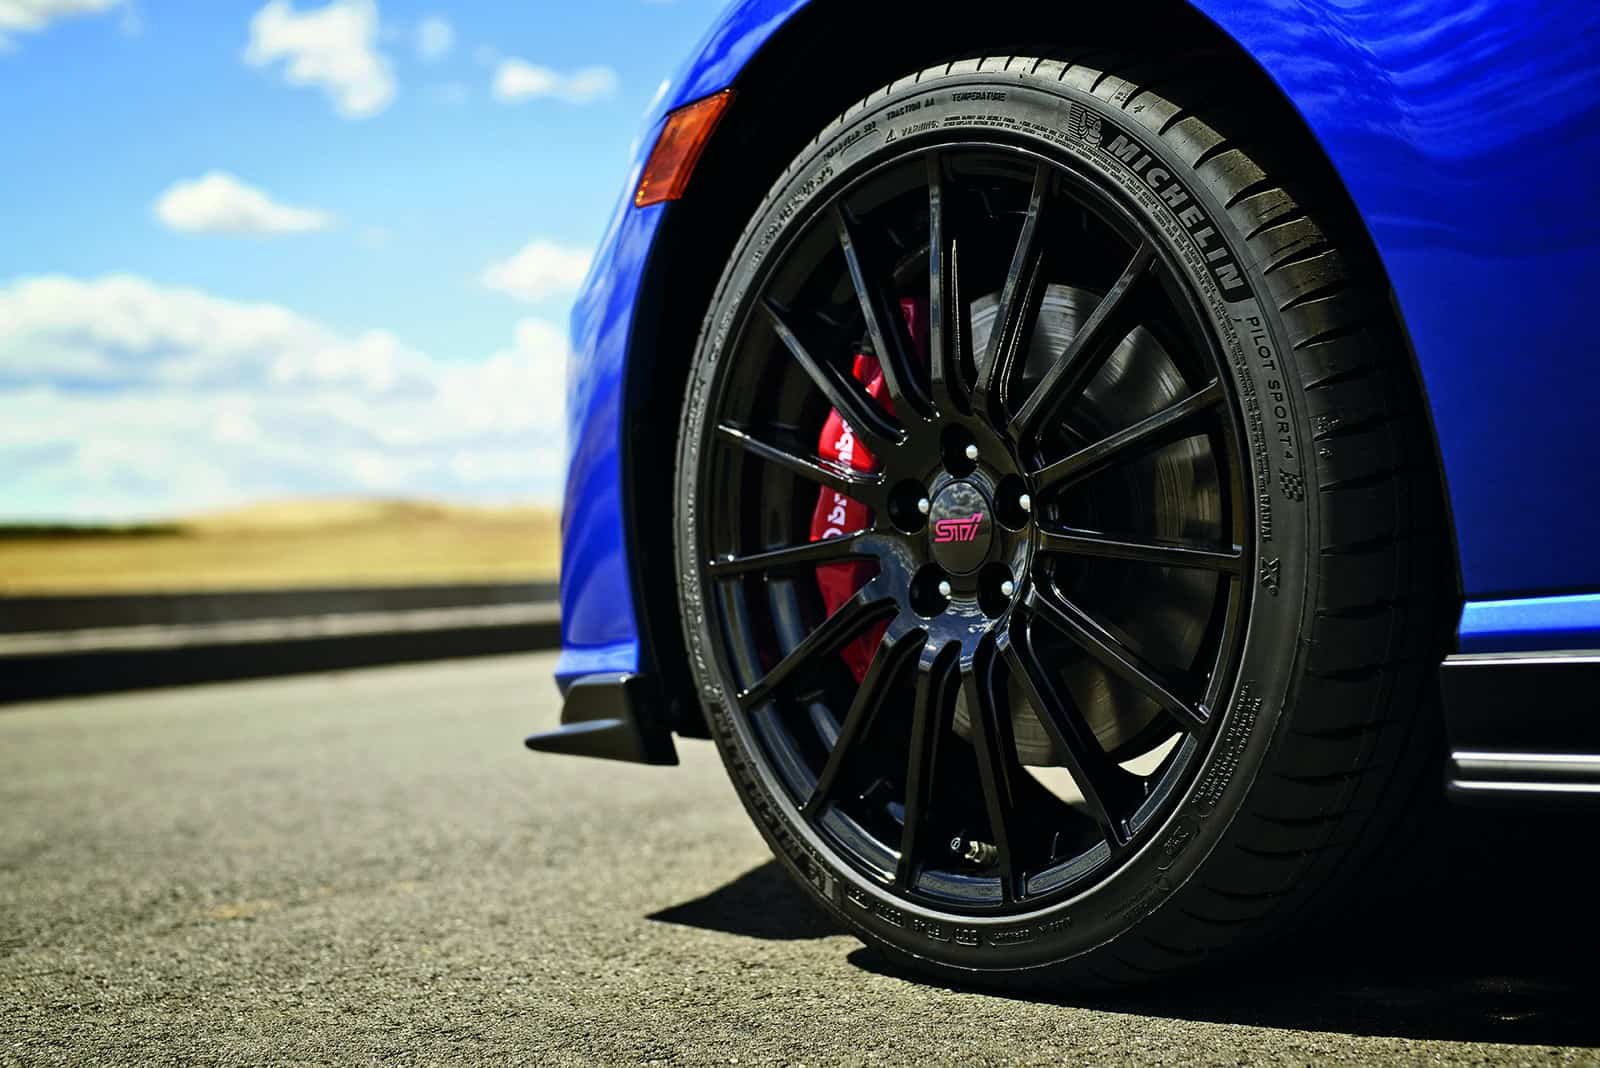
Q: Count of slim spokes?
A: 15